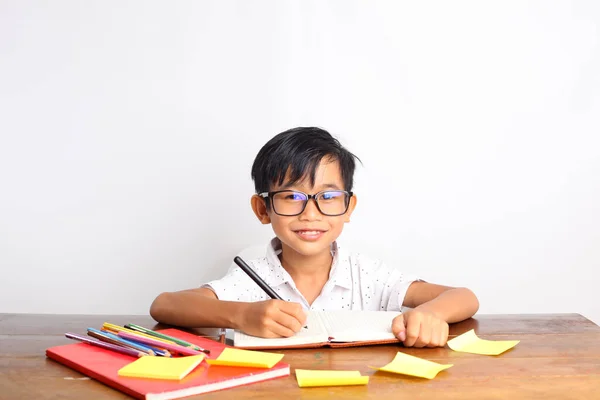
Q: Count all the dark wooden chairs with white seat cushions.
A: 0